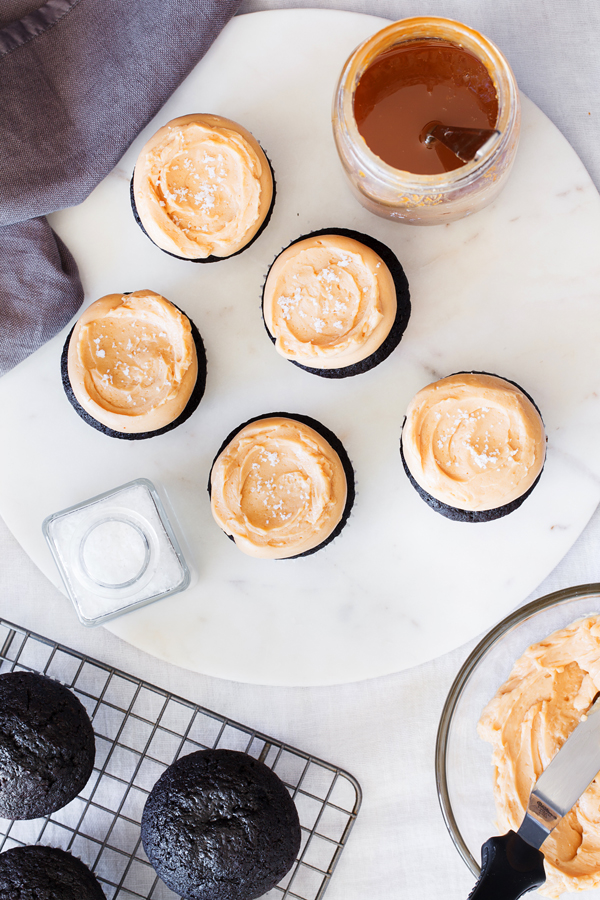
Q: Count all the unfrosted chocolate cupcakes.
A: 3